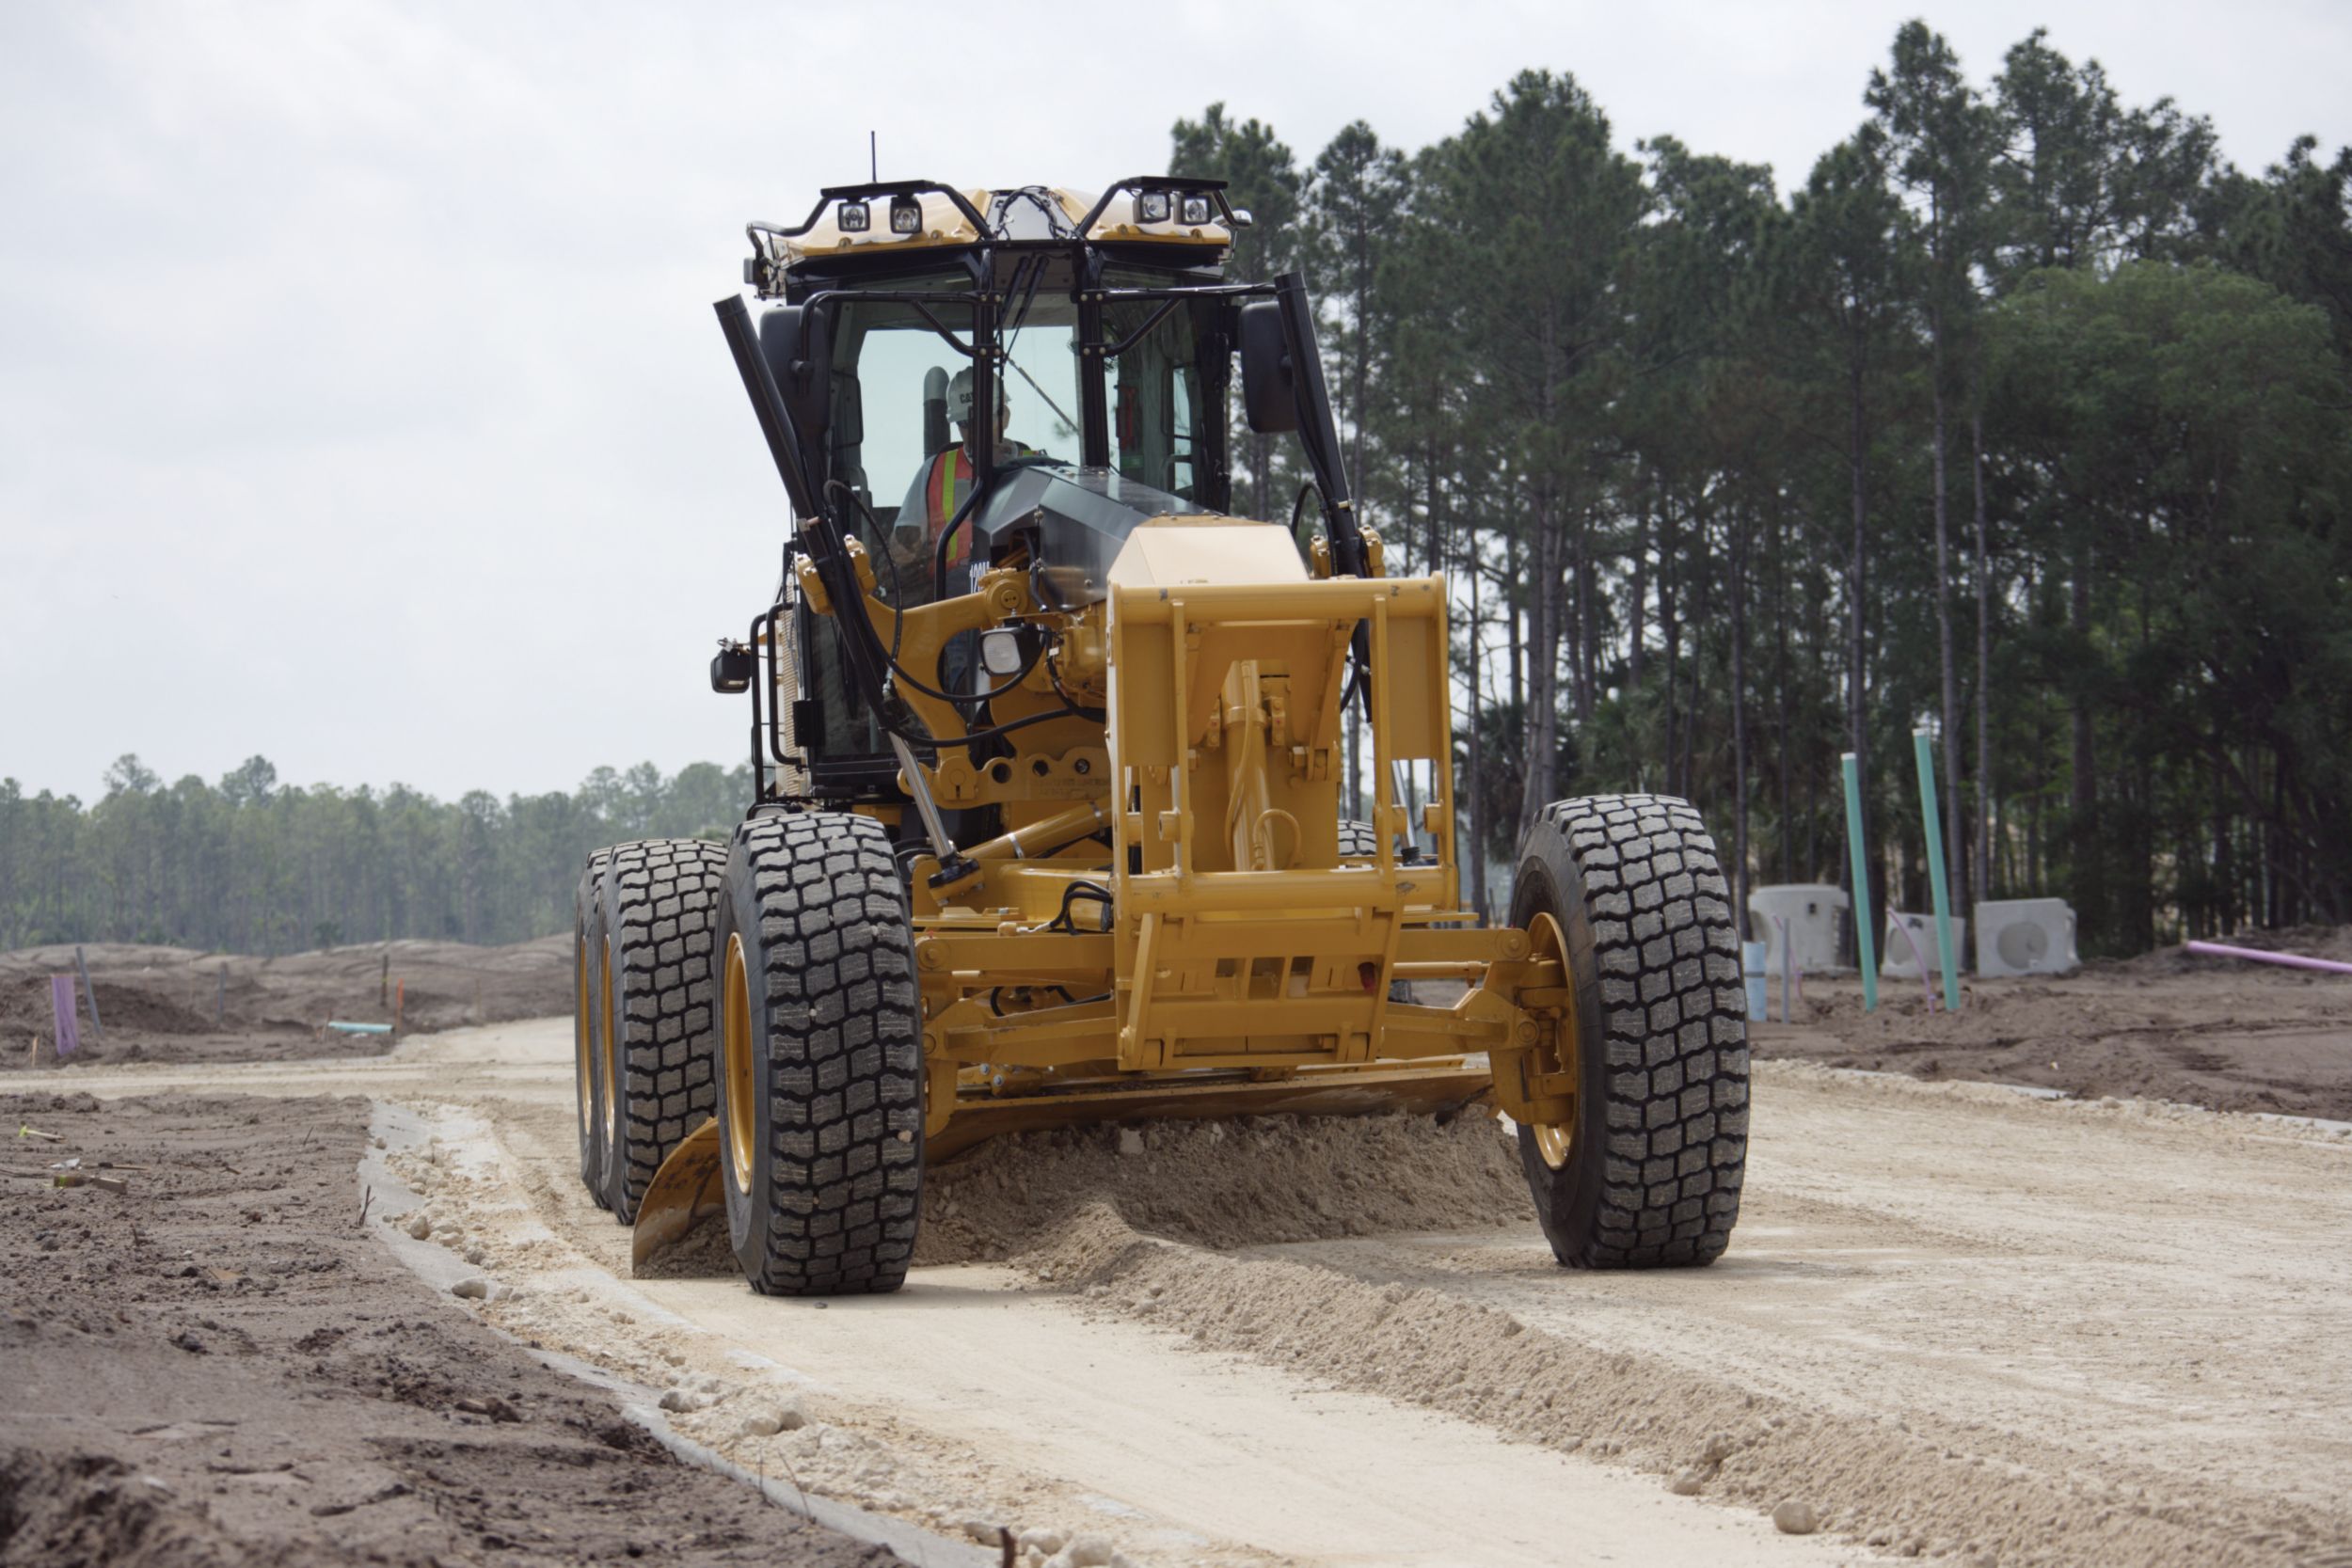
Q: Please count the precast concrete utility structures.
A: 3